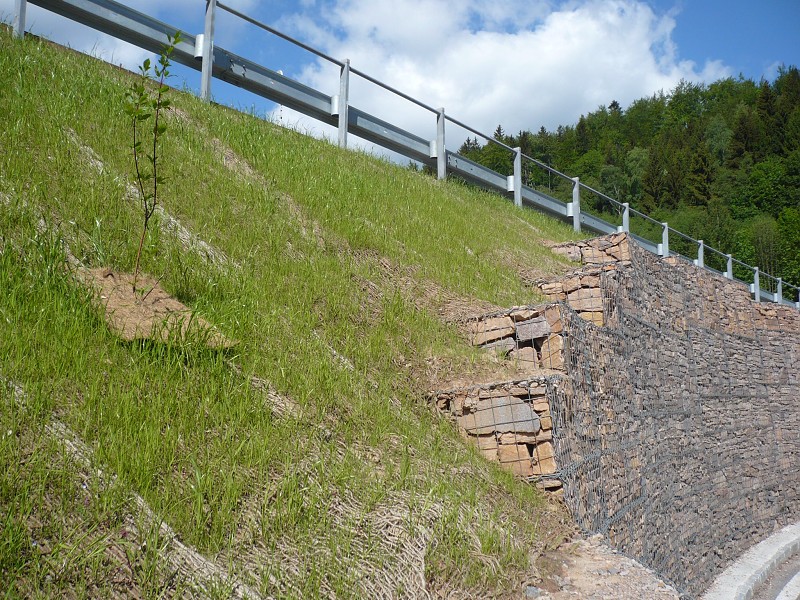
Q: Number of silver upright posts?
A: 13